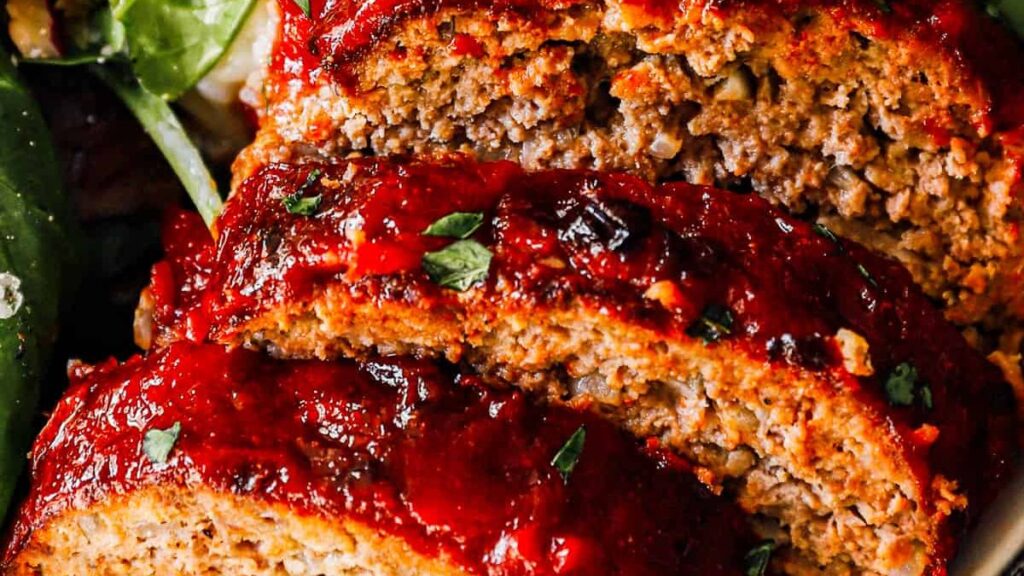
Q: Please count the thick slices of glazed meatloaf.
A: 3